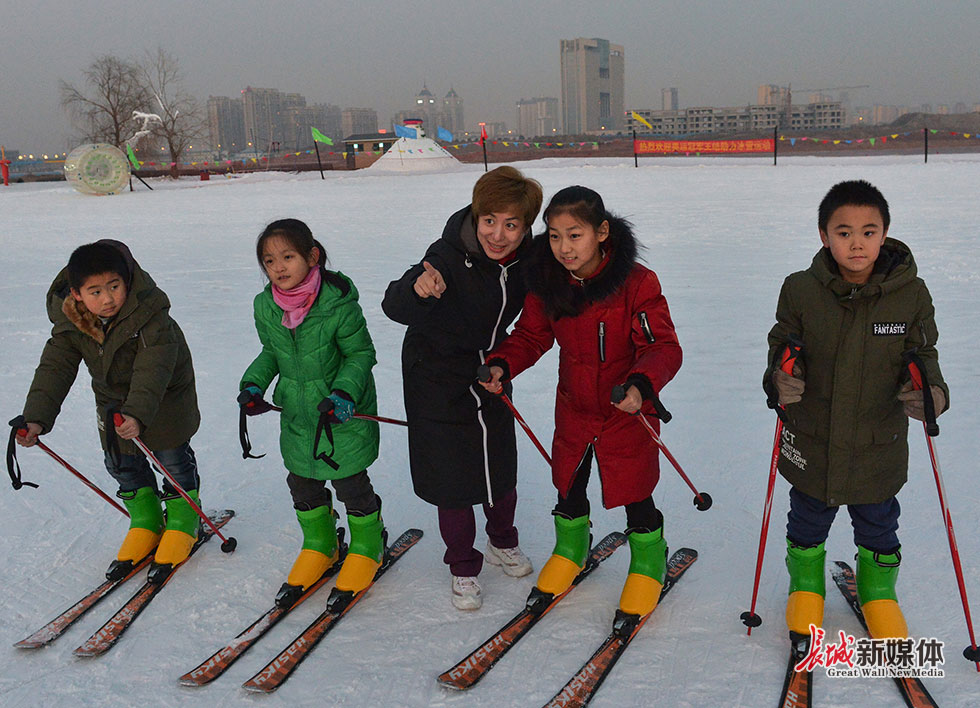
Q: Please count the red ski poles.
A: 8